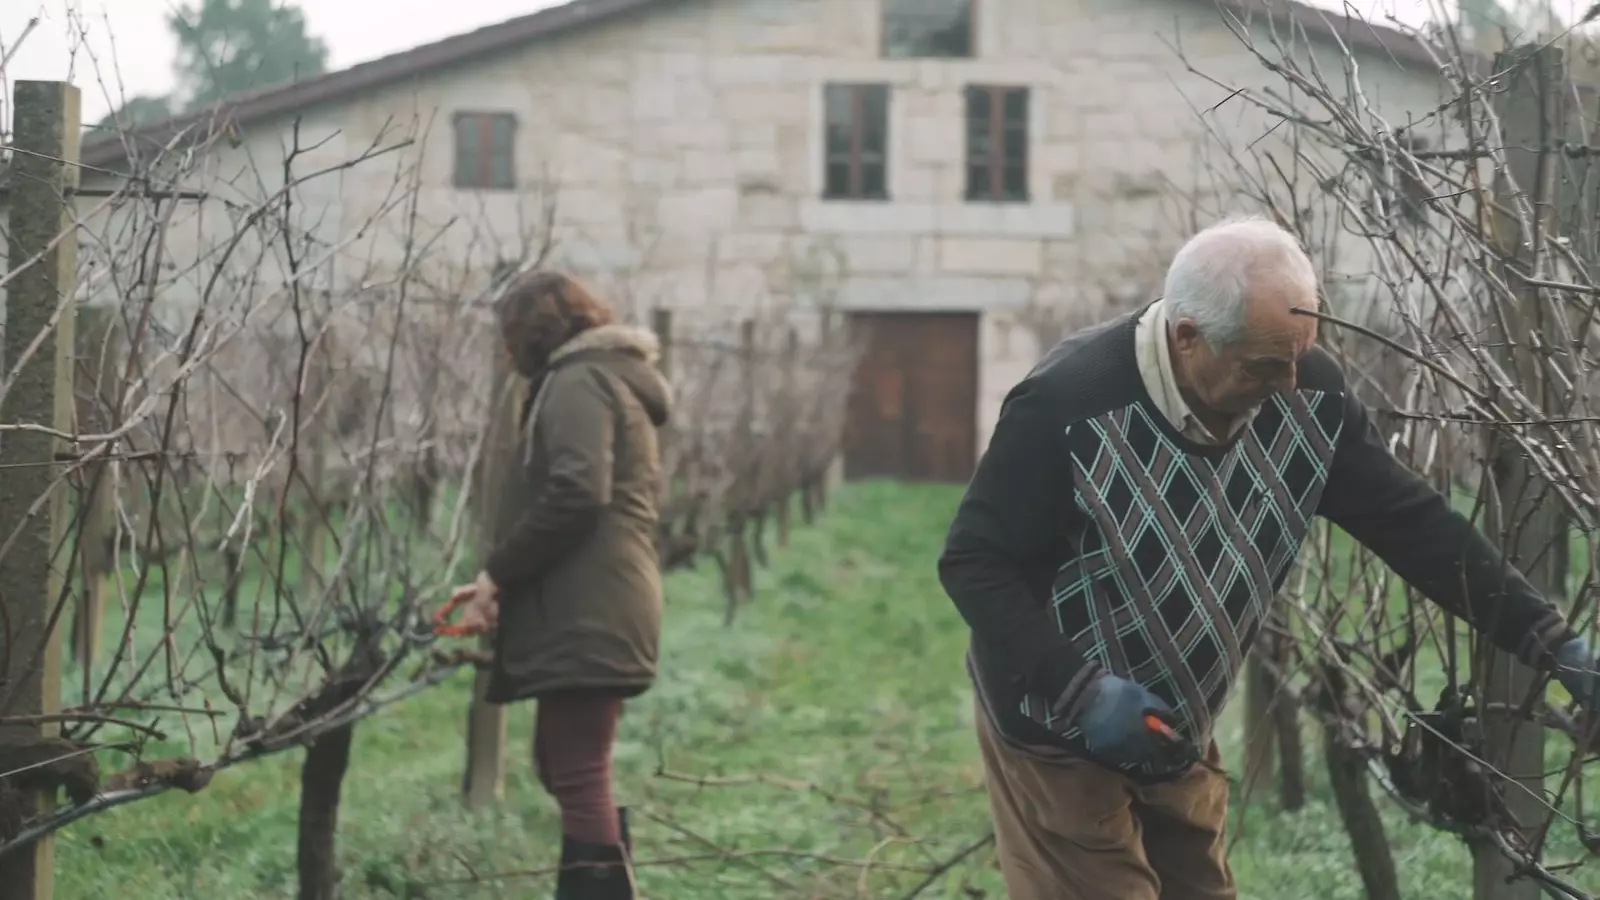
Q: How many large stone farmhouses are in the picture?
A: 1